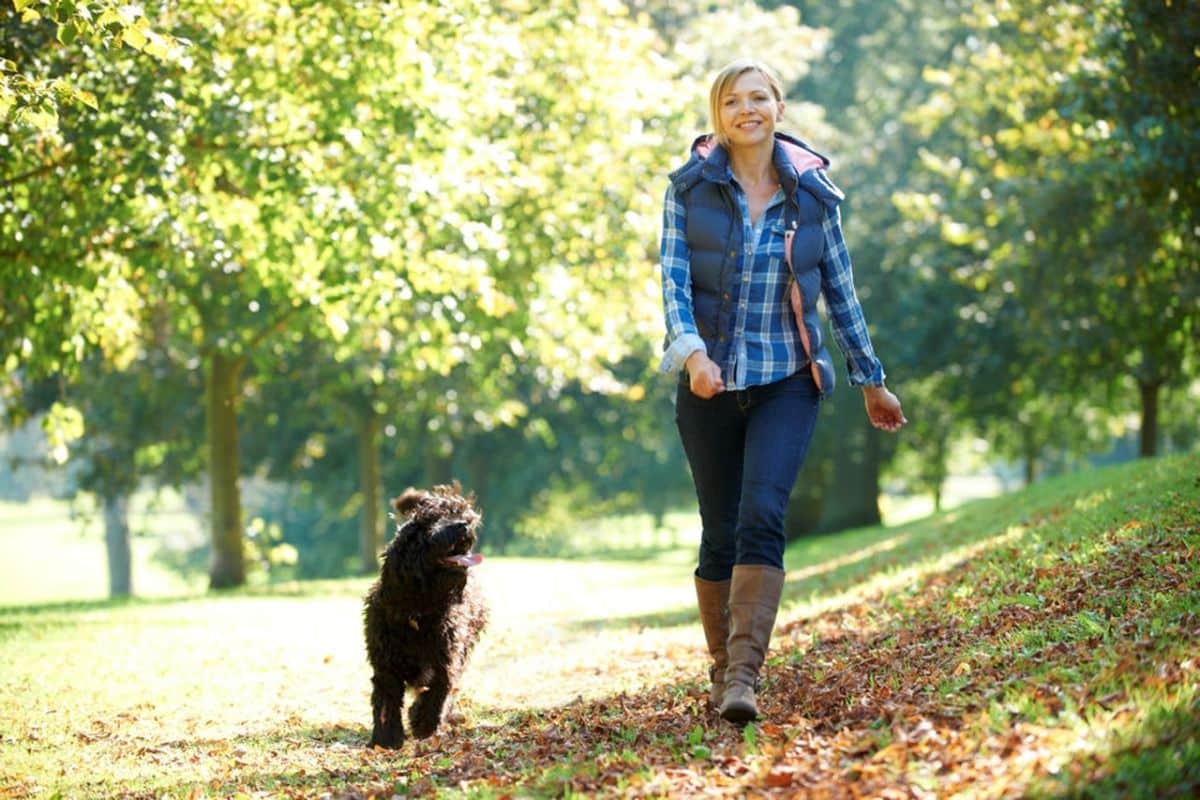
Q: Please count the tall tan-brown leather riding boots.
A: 2